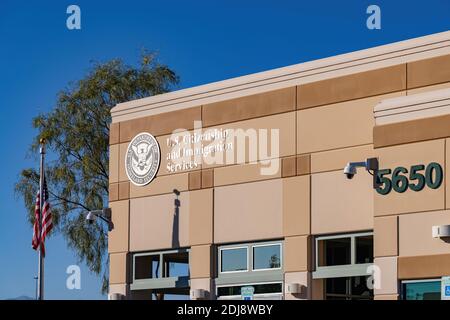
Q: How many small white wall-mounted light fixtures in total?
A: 4